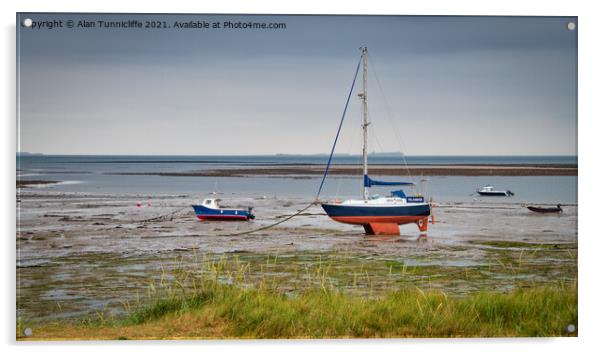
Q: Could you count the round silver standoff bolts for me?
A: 4